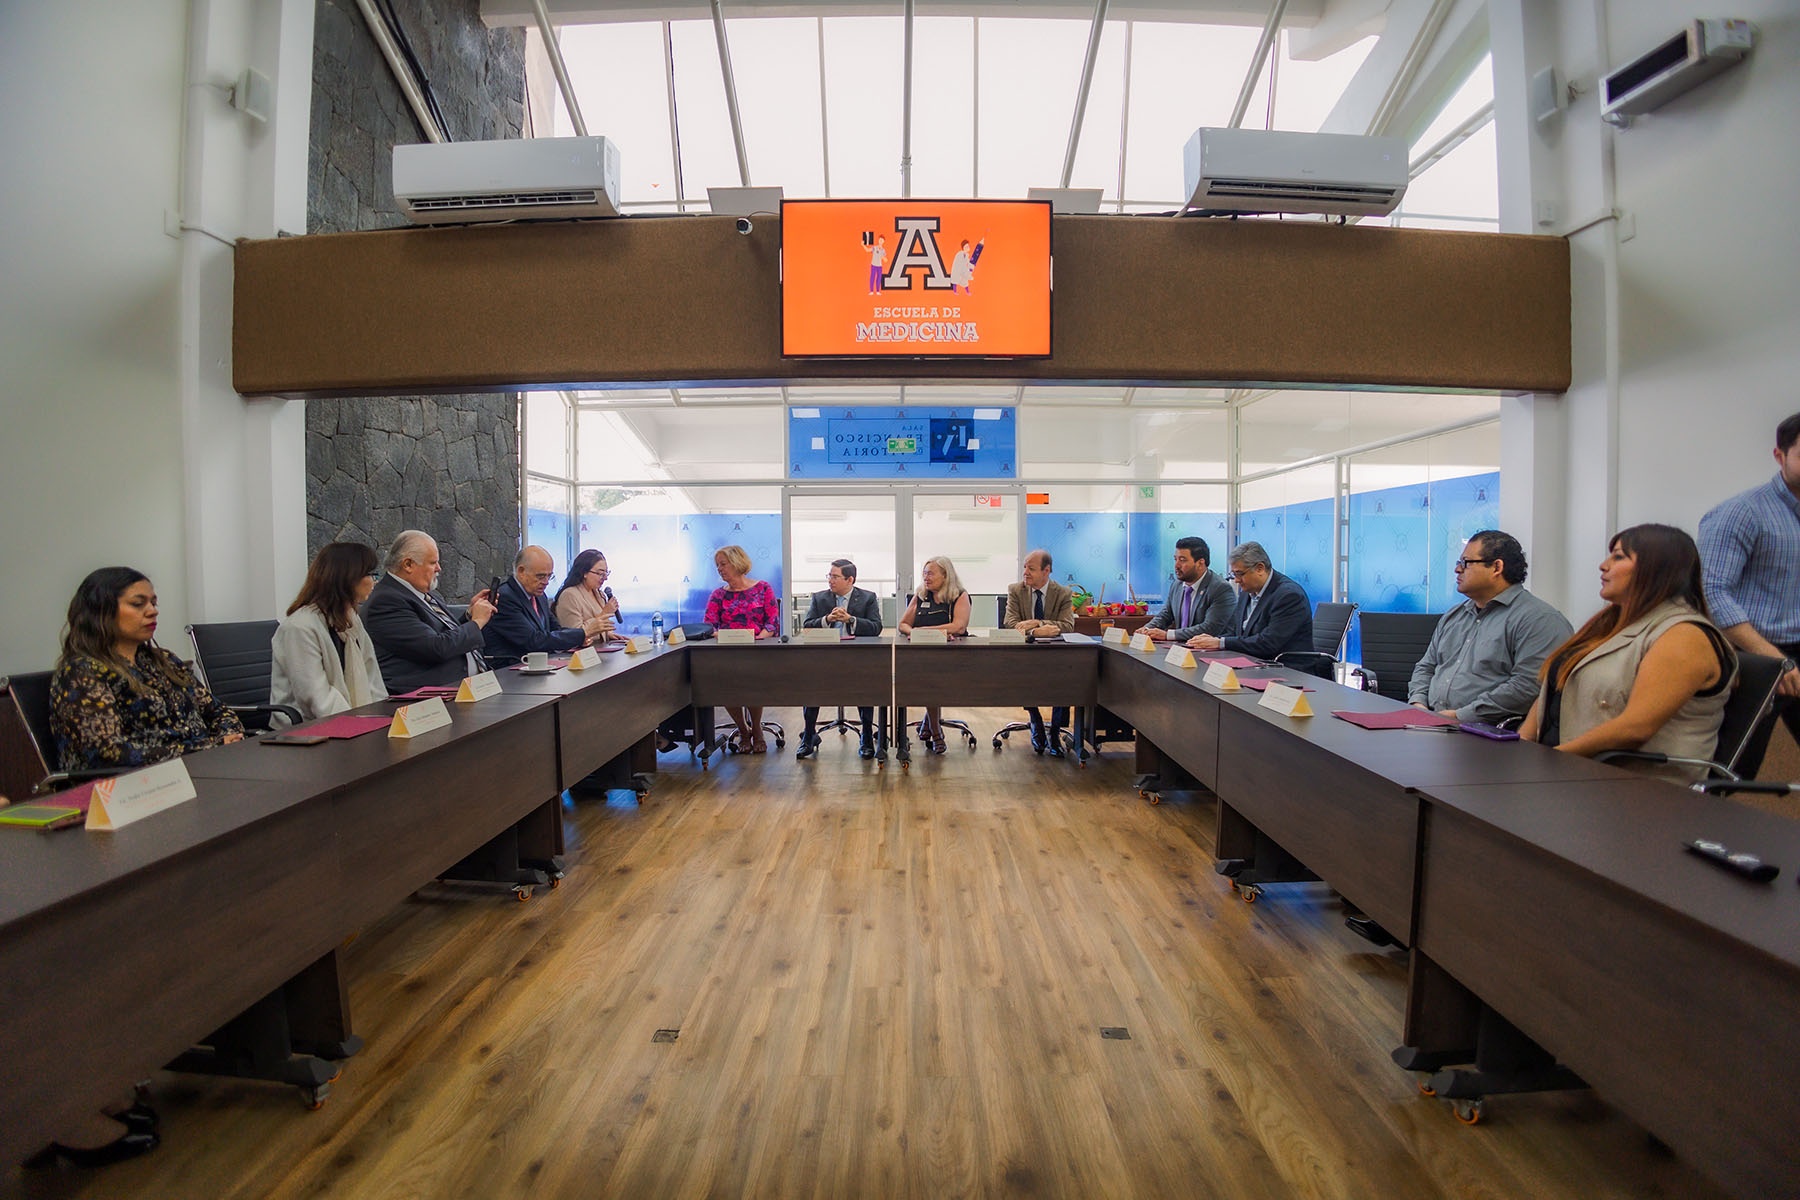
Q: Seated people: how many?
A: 13